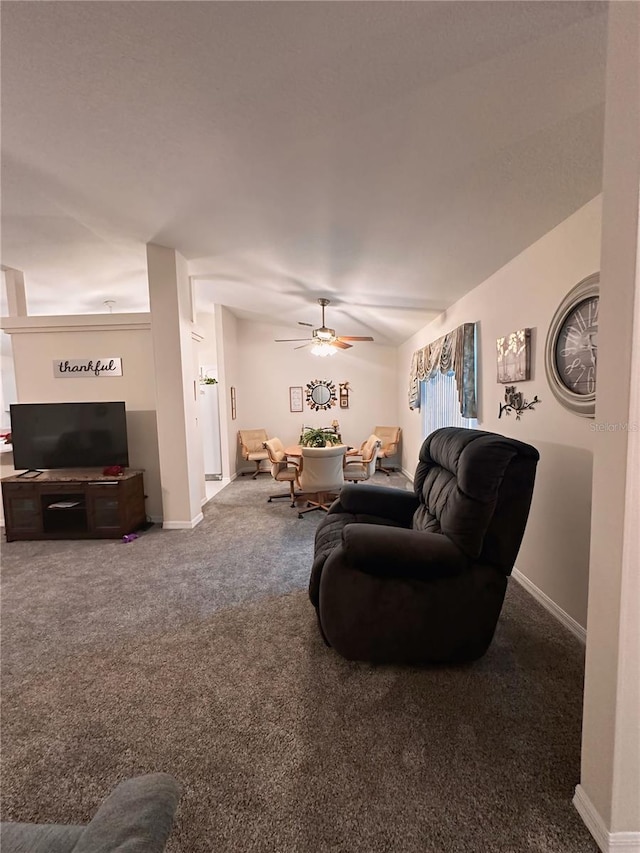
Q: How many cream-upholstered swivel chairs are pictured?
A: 5